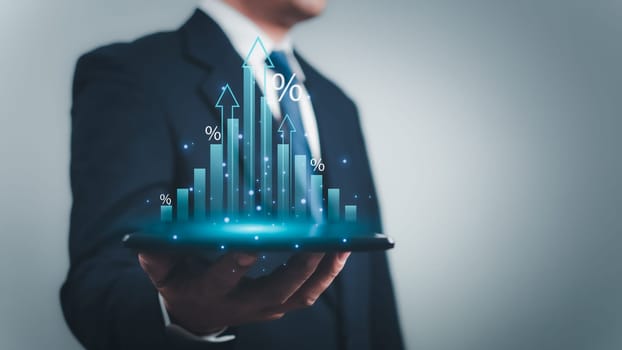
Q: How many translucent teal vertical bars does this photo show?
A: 12